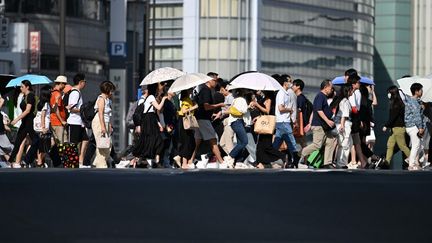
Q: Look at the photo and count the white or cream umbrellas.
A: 4